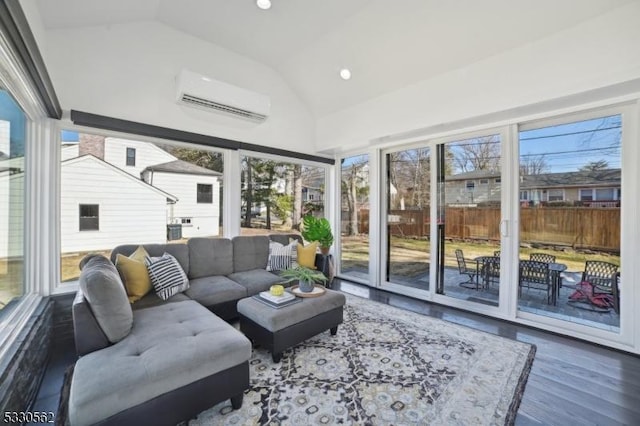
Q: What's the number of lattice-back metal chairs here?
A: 6